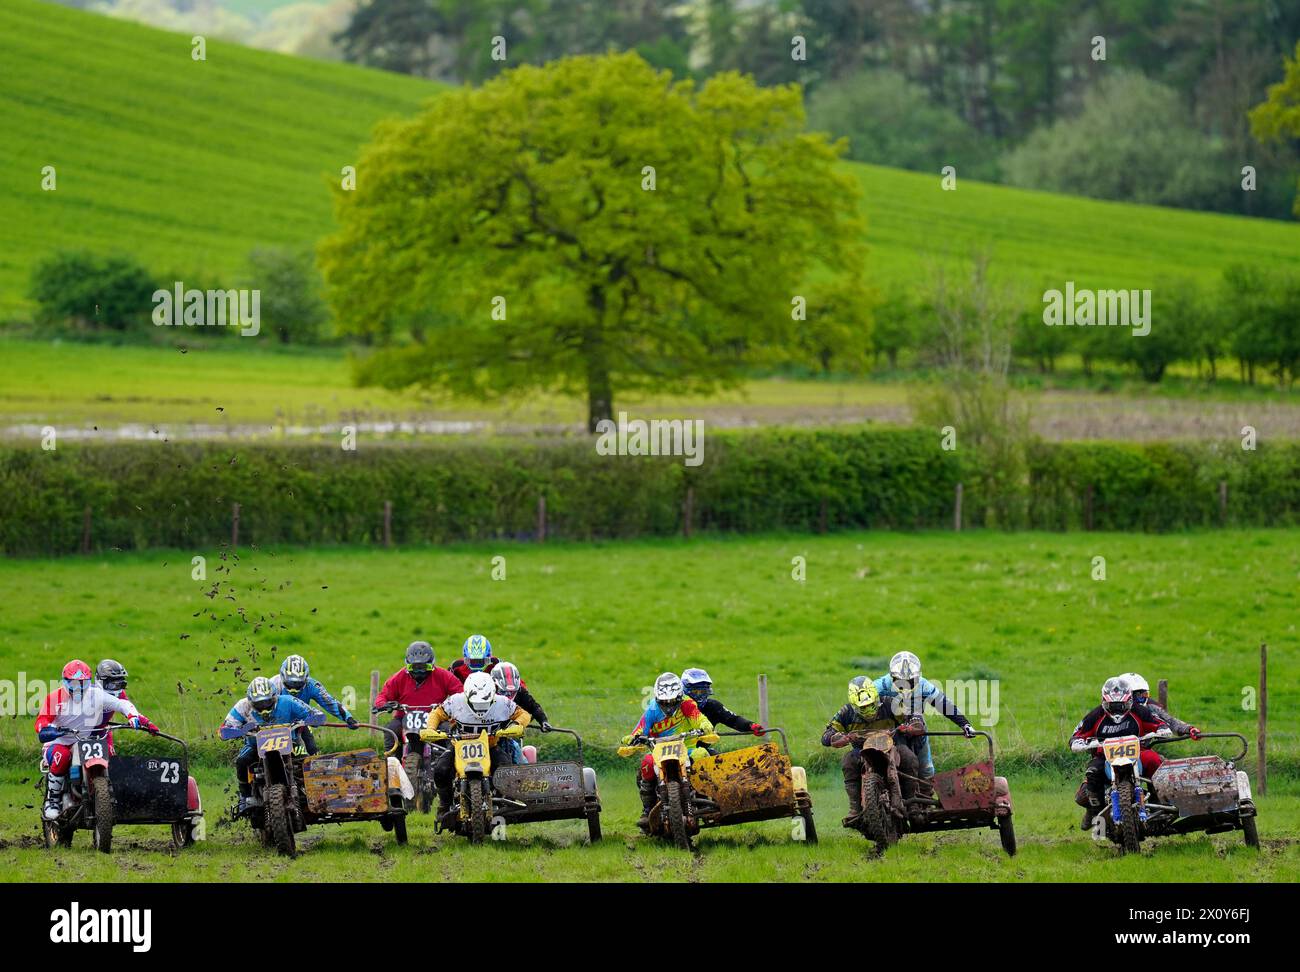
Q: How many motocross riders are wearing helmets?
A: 14